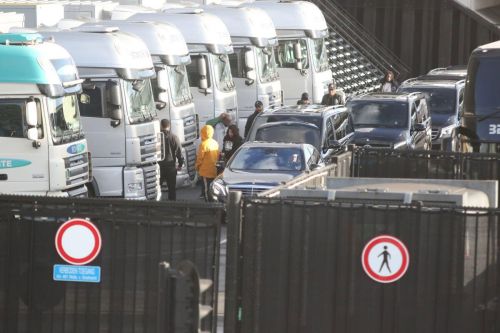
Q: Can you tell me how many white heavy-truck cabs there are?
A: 6